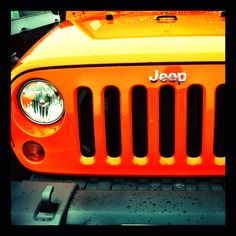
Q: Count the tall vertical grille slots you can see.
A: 6